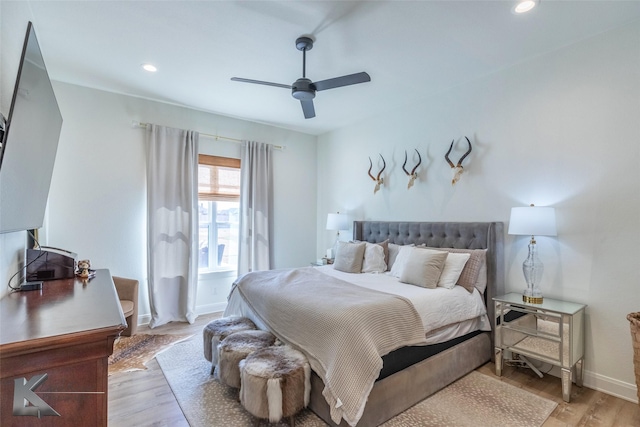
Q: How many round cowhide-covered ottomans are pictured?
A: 3